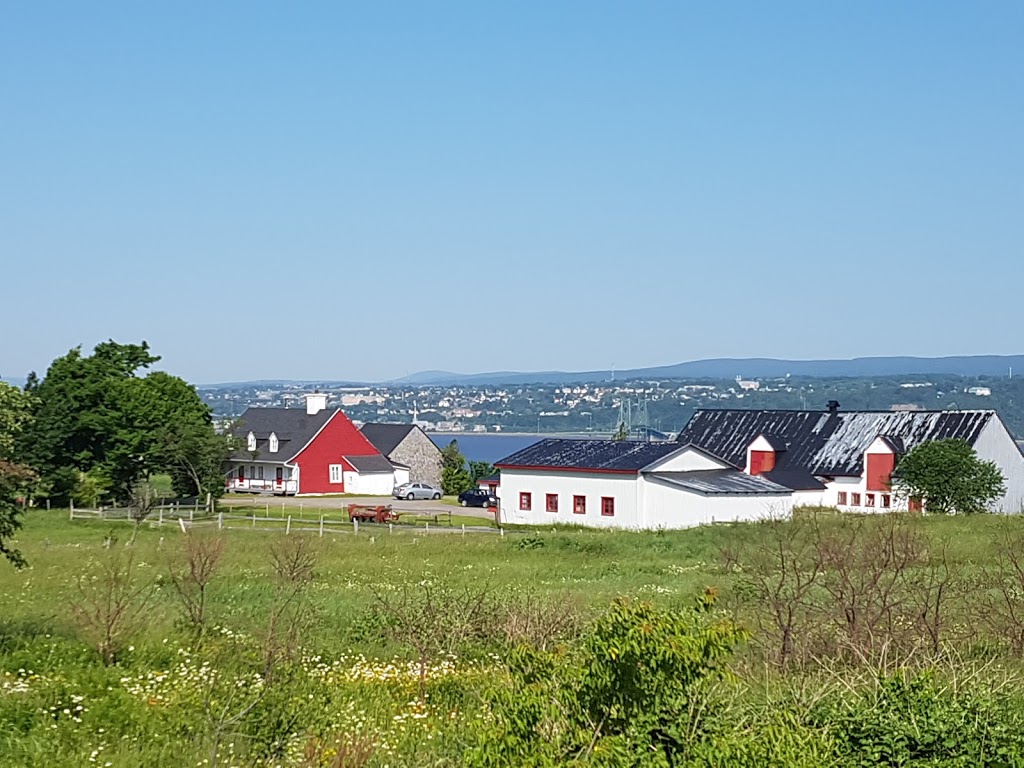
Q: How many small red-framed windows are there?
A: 8